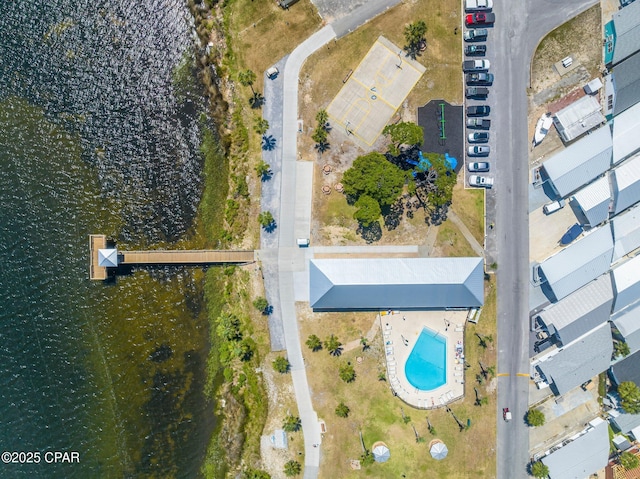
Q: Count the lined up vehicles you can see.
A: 13